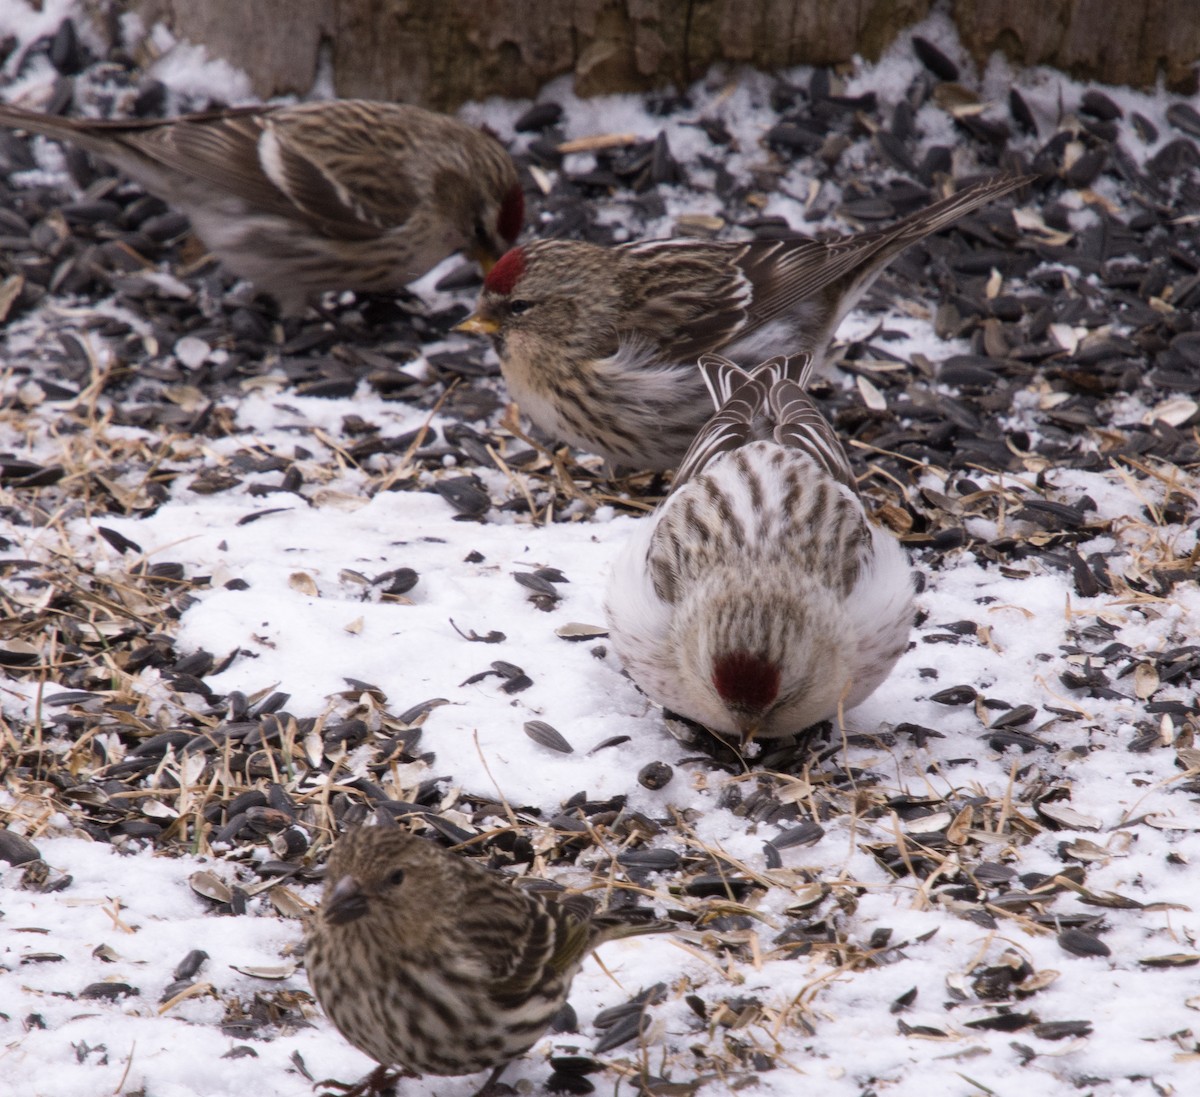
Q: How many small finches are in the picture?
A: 4